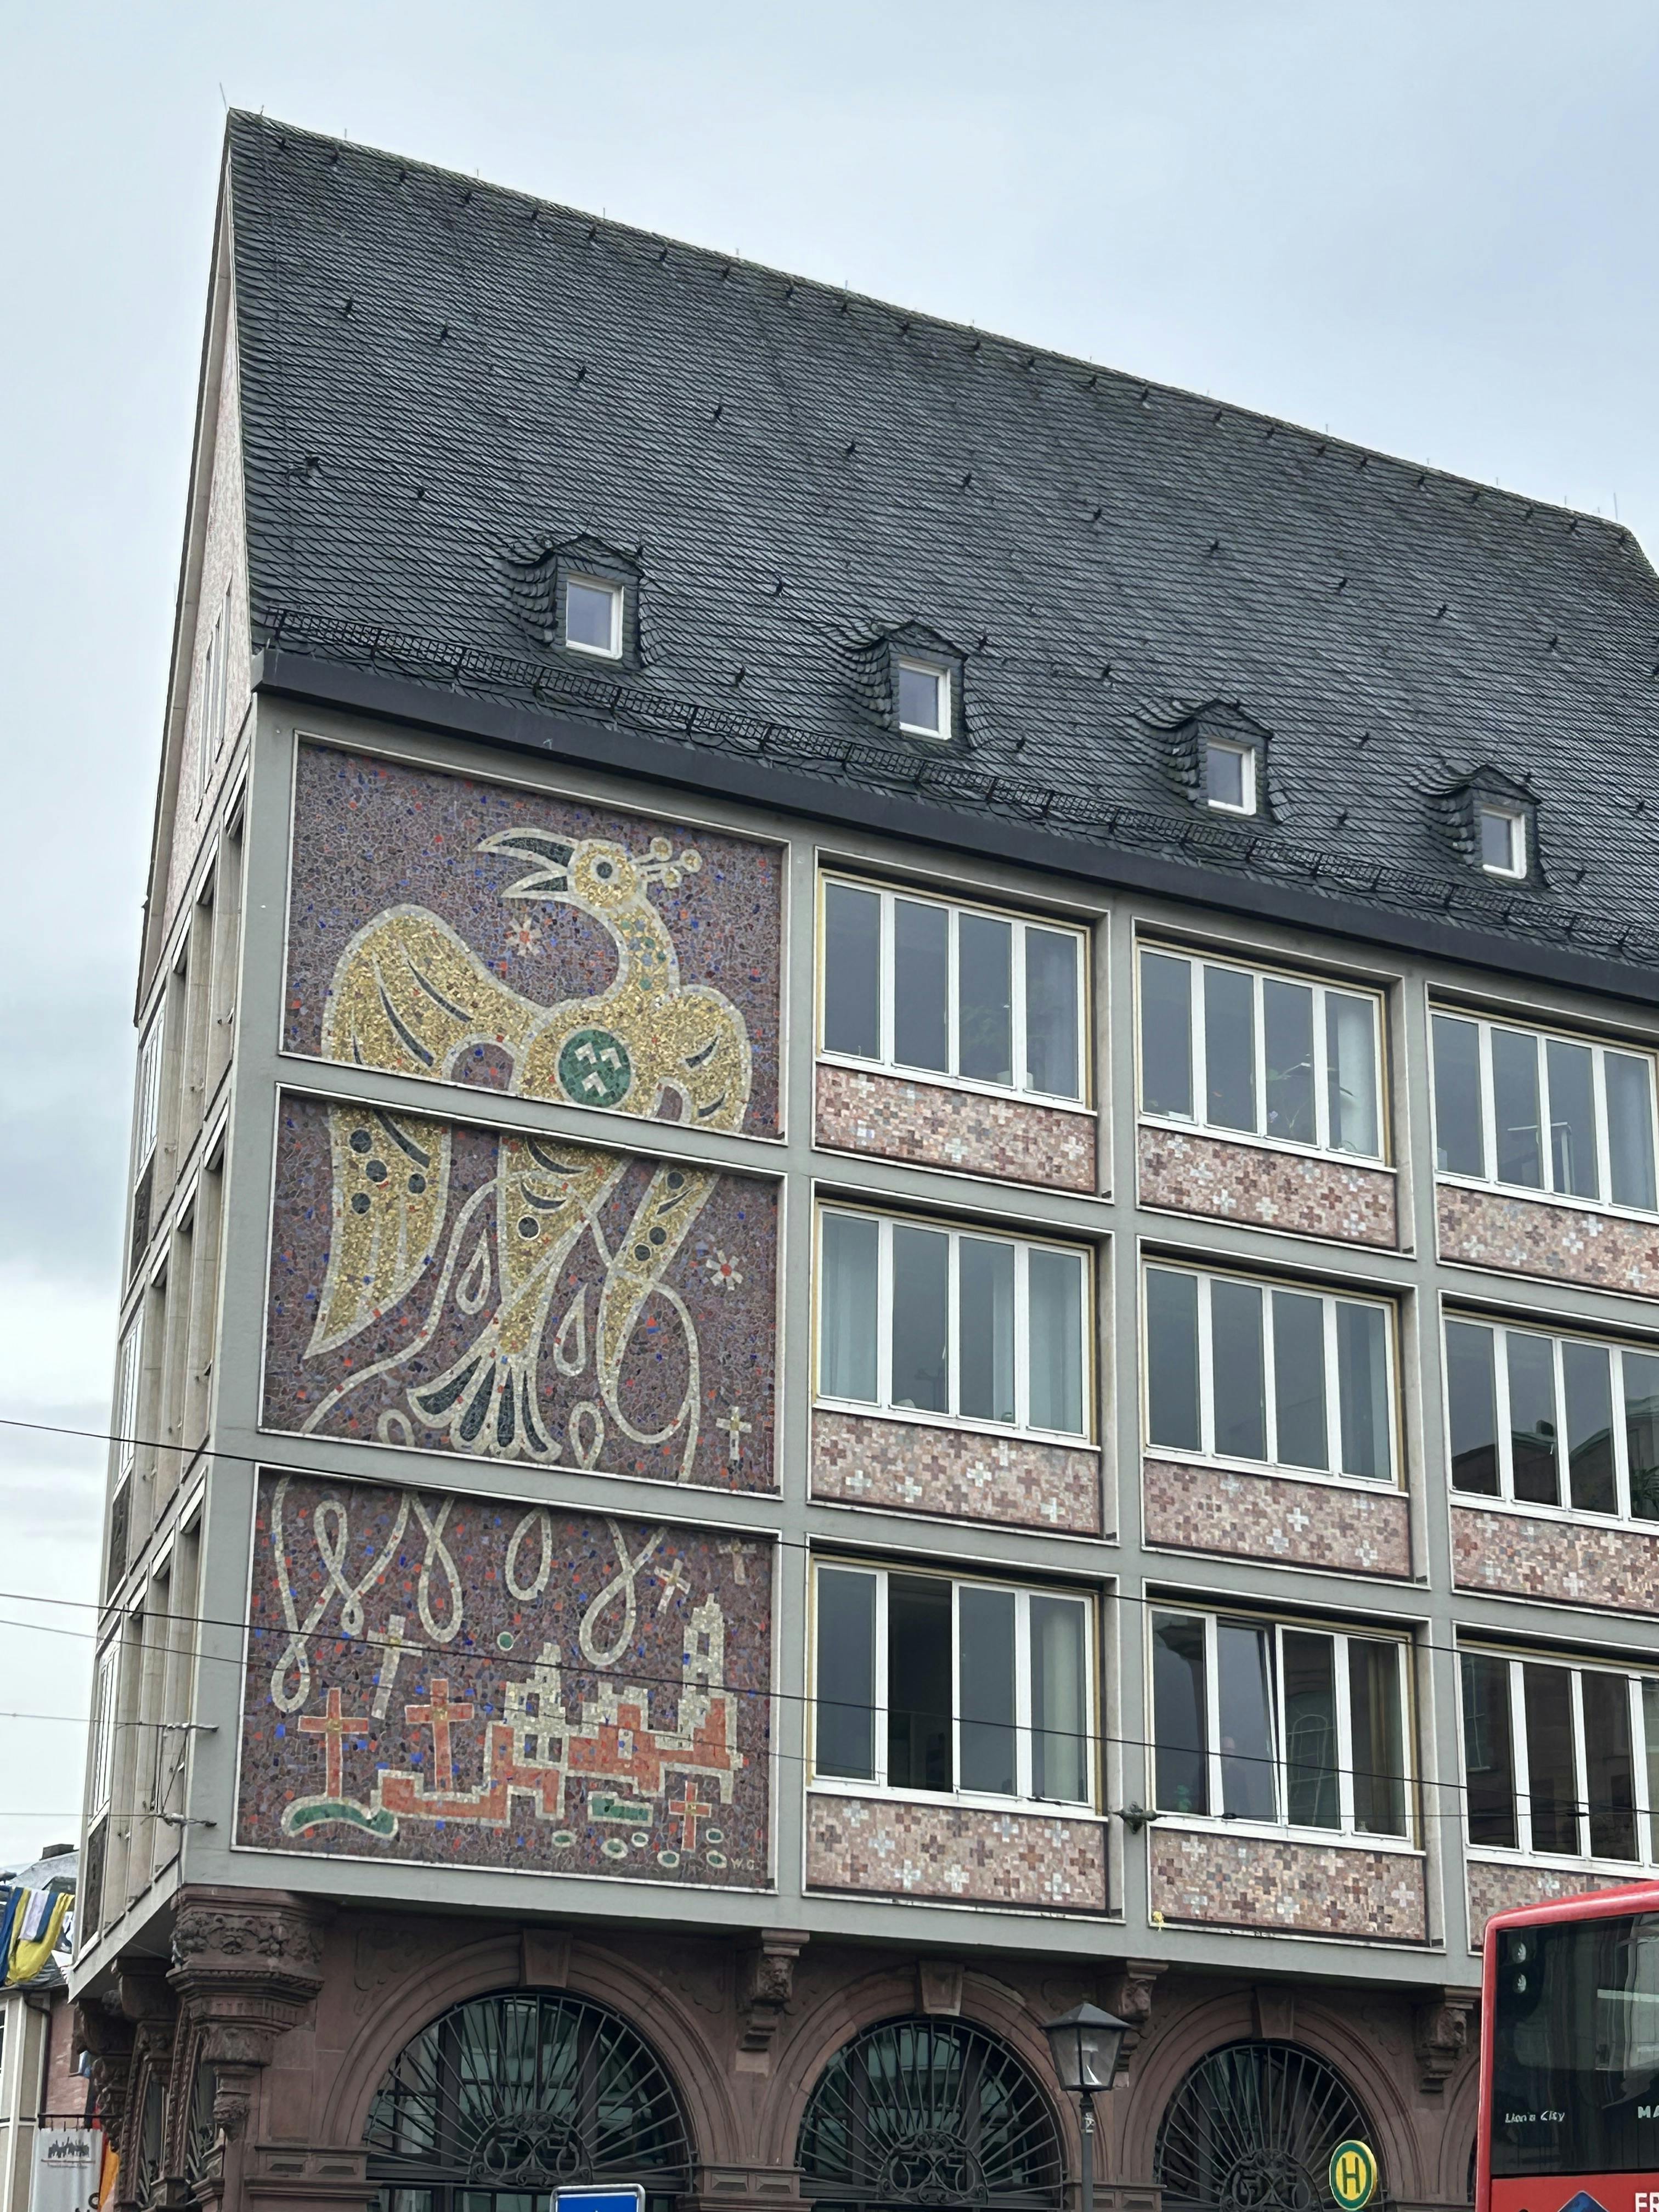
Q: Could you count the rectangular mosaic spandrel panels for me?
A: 9